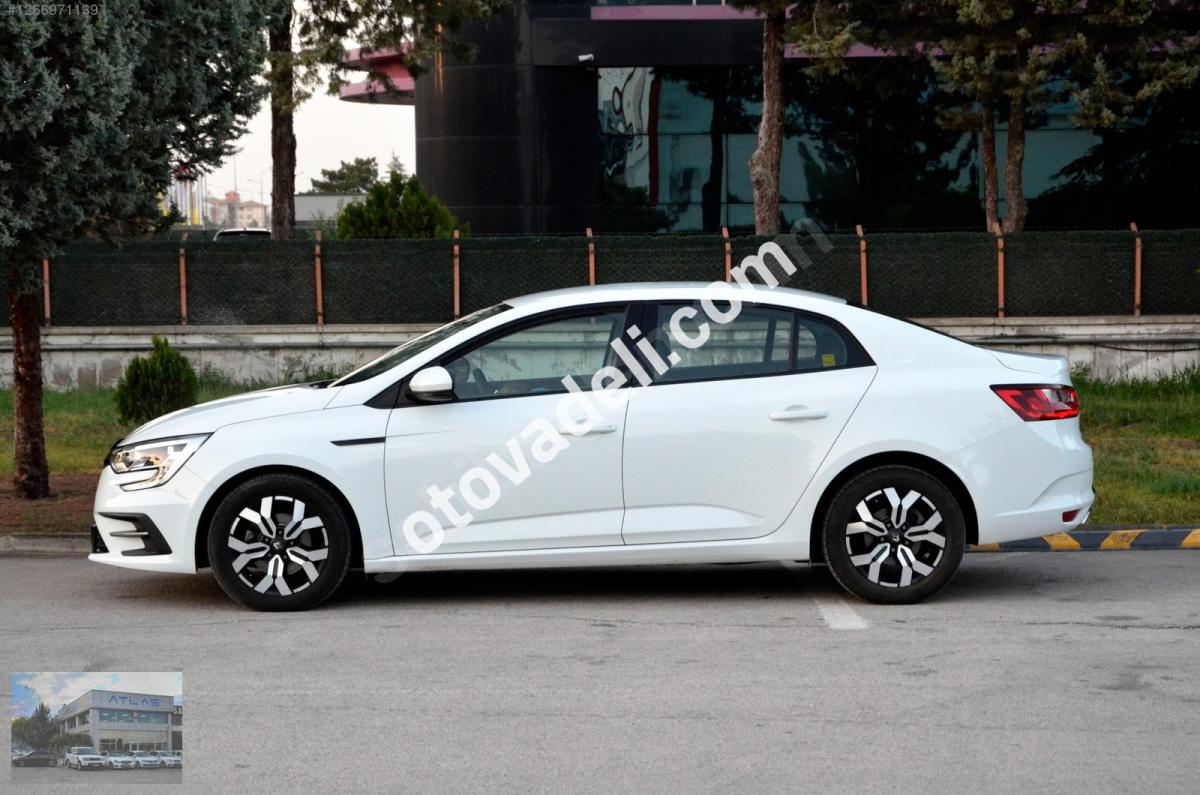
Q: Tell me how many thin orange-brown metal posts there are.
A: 9